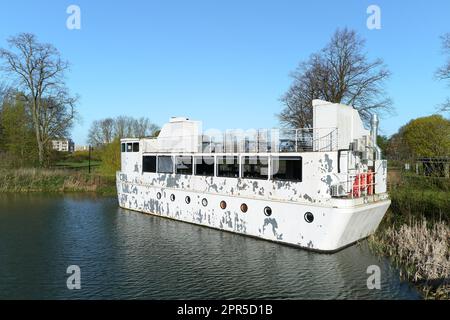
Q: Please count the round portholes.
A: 8